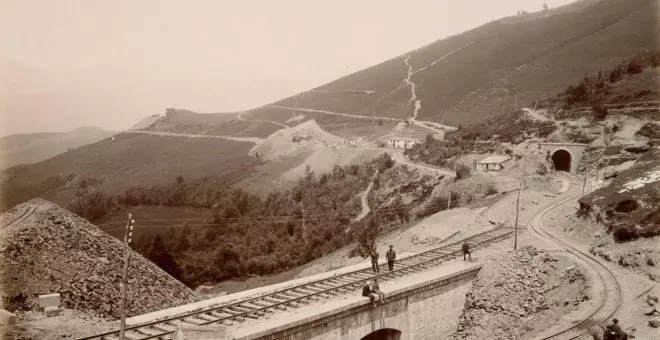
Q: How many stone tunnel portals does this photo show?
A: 1